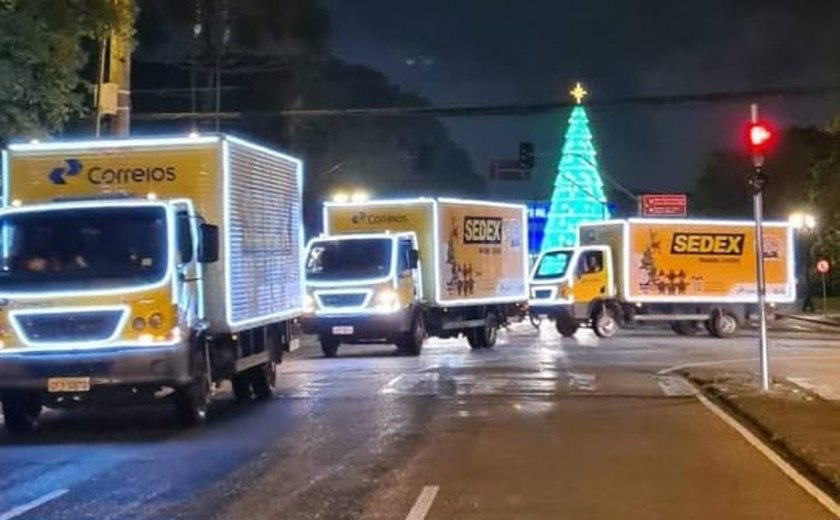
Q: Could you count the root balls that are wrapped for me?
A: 0